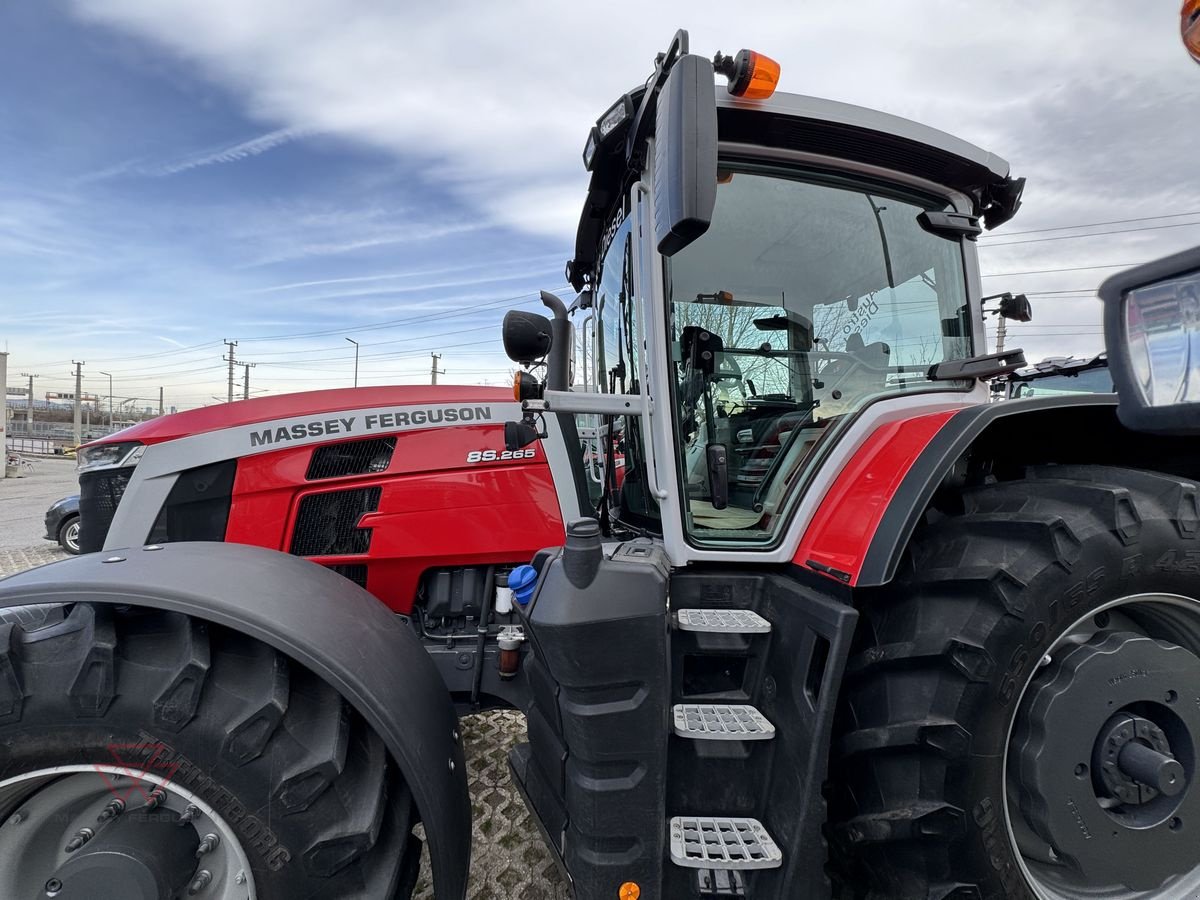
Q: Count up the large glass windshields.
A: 1